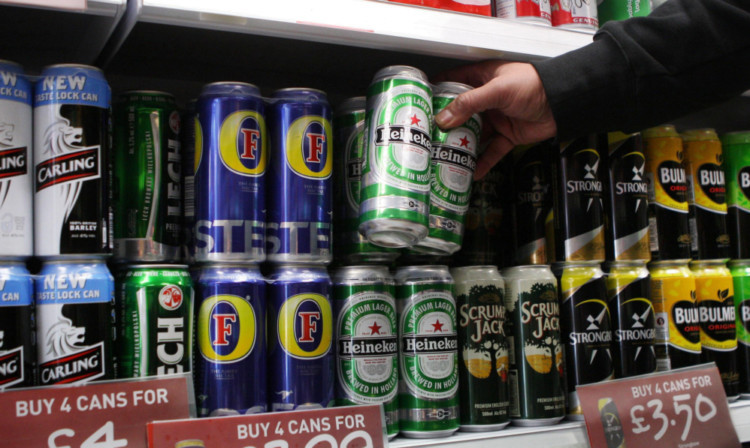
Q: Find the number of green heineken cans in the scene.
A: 5